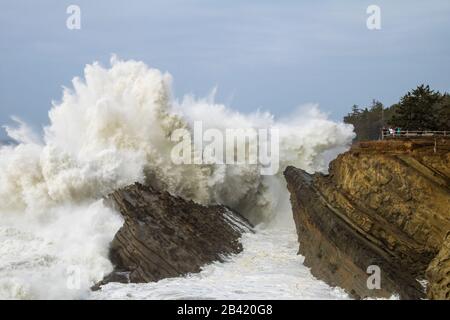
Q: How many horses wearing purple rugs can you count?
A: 0